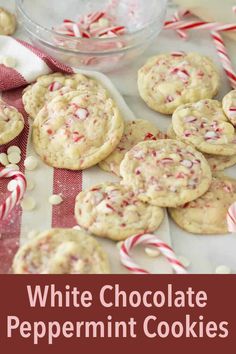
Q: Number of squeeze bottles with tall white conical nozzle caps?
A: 0